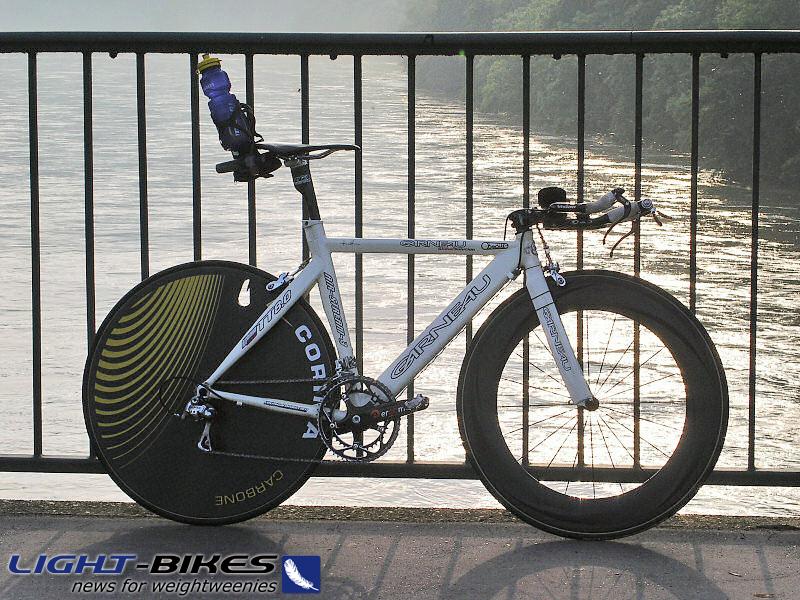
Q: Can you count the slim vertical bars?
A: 14